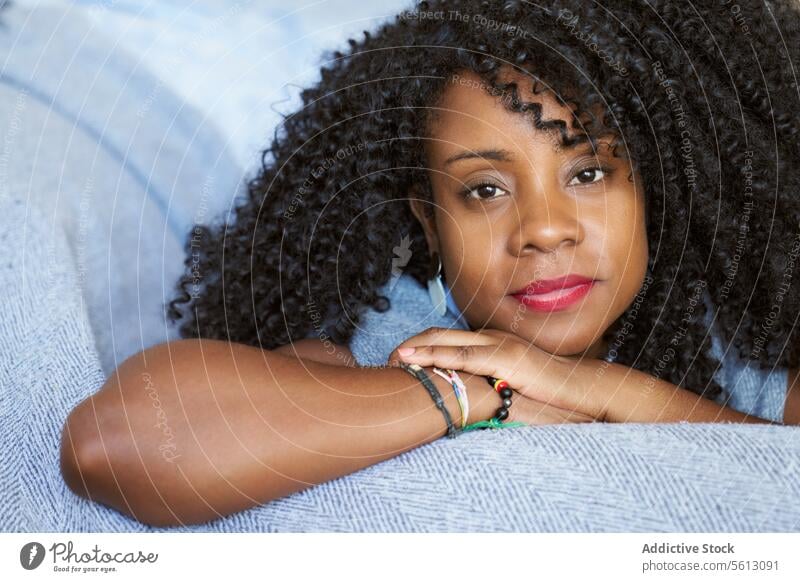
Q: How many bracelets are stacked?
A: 3